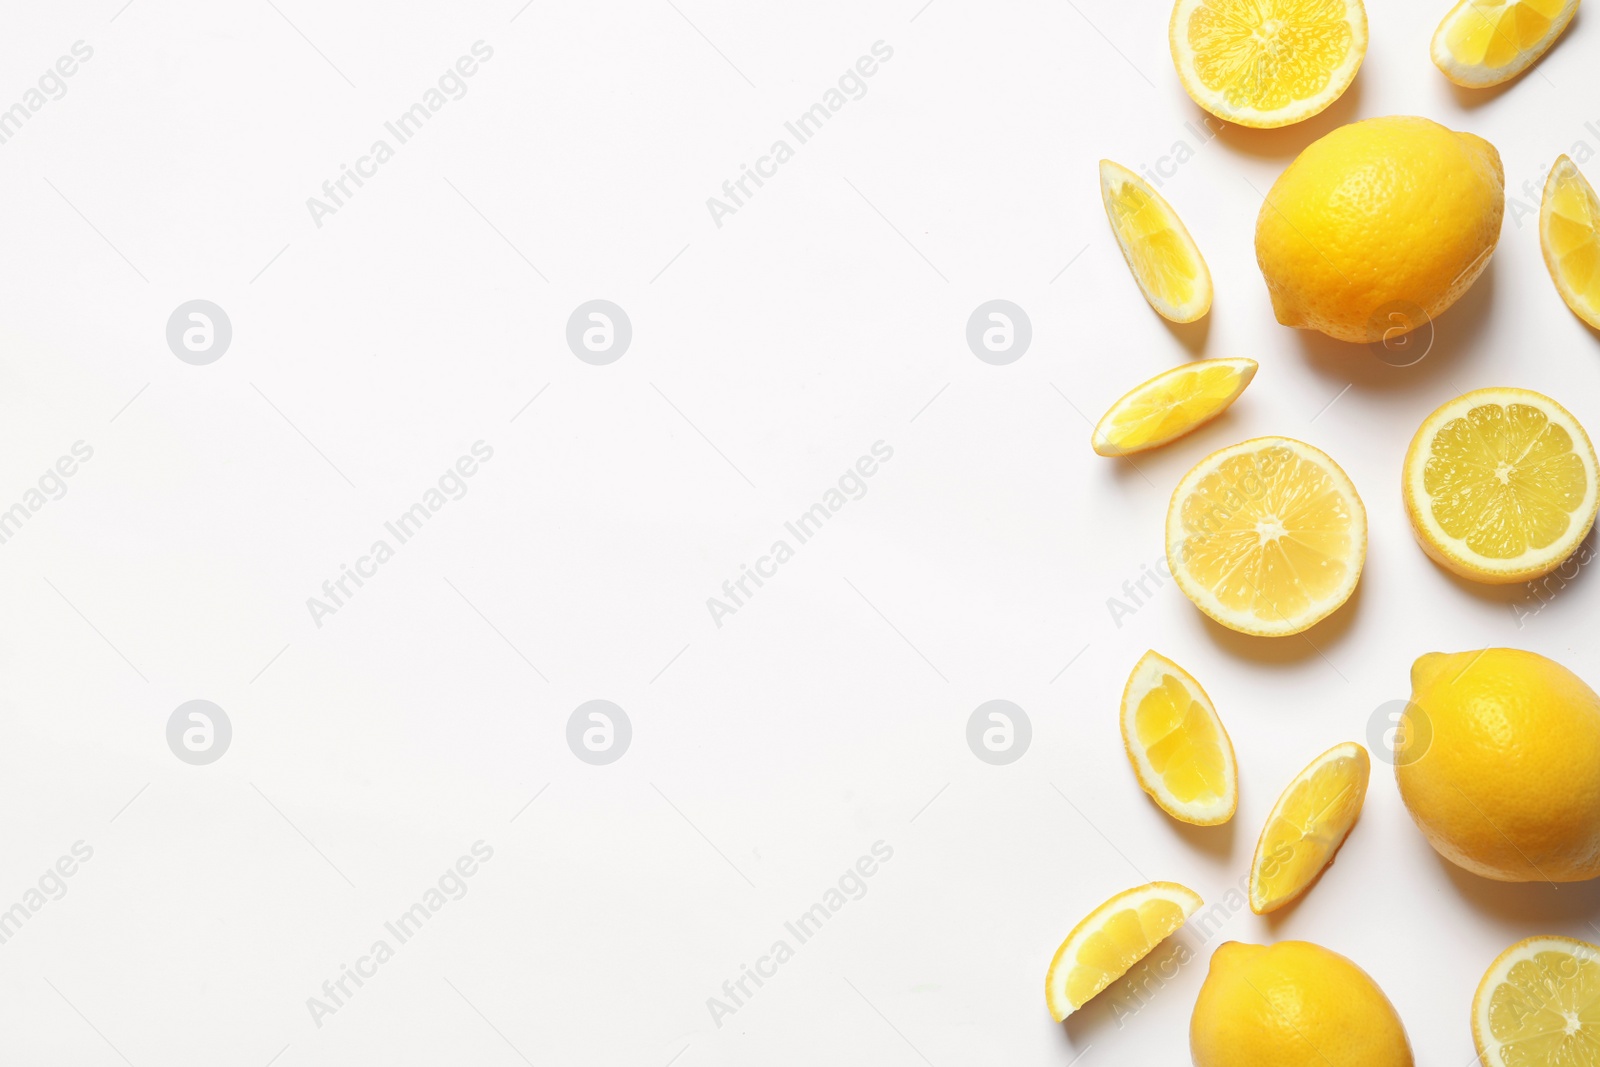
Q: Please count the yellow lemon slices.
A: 11